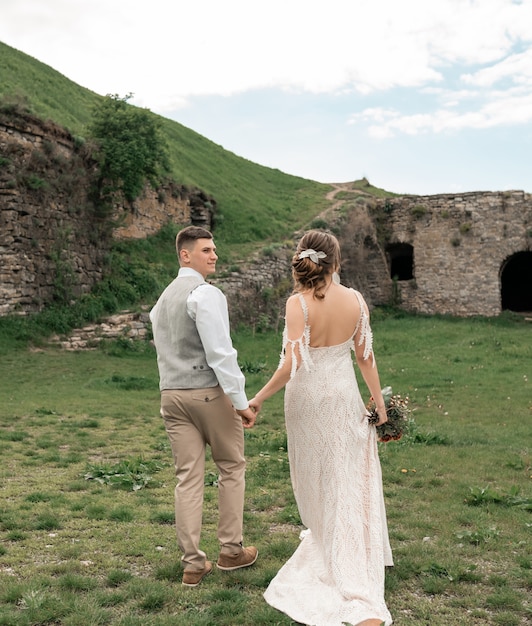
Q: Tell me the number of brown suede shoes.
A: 2